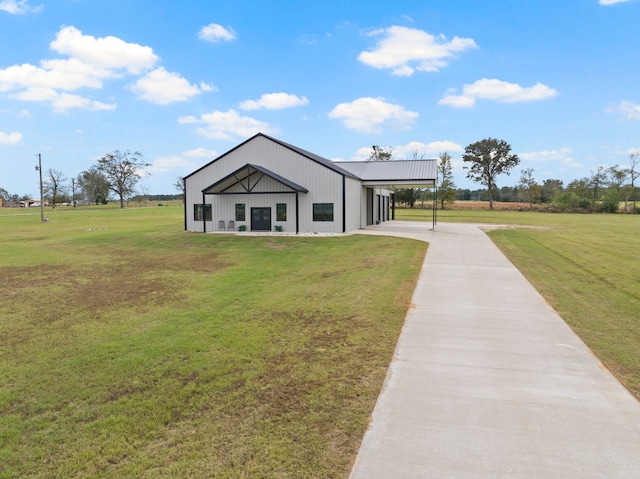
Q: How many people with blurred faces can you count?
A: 0